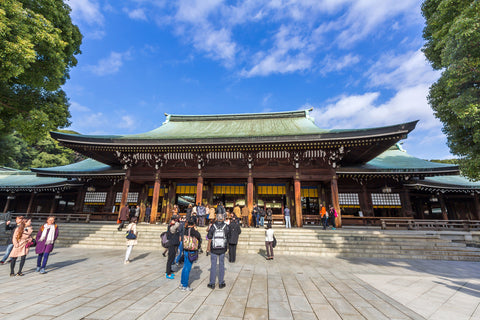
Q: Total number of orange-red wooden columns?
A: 6